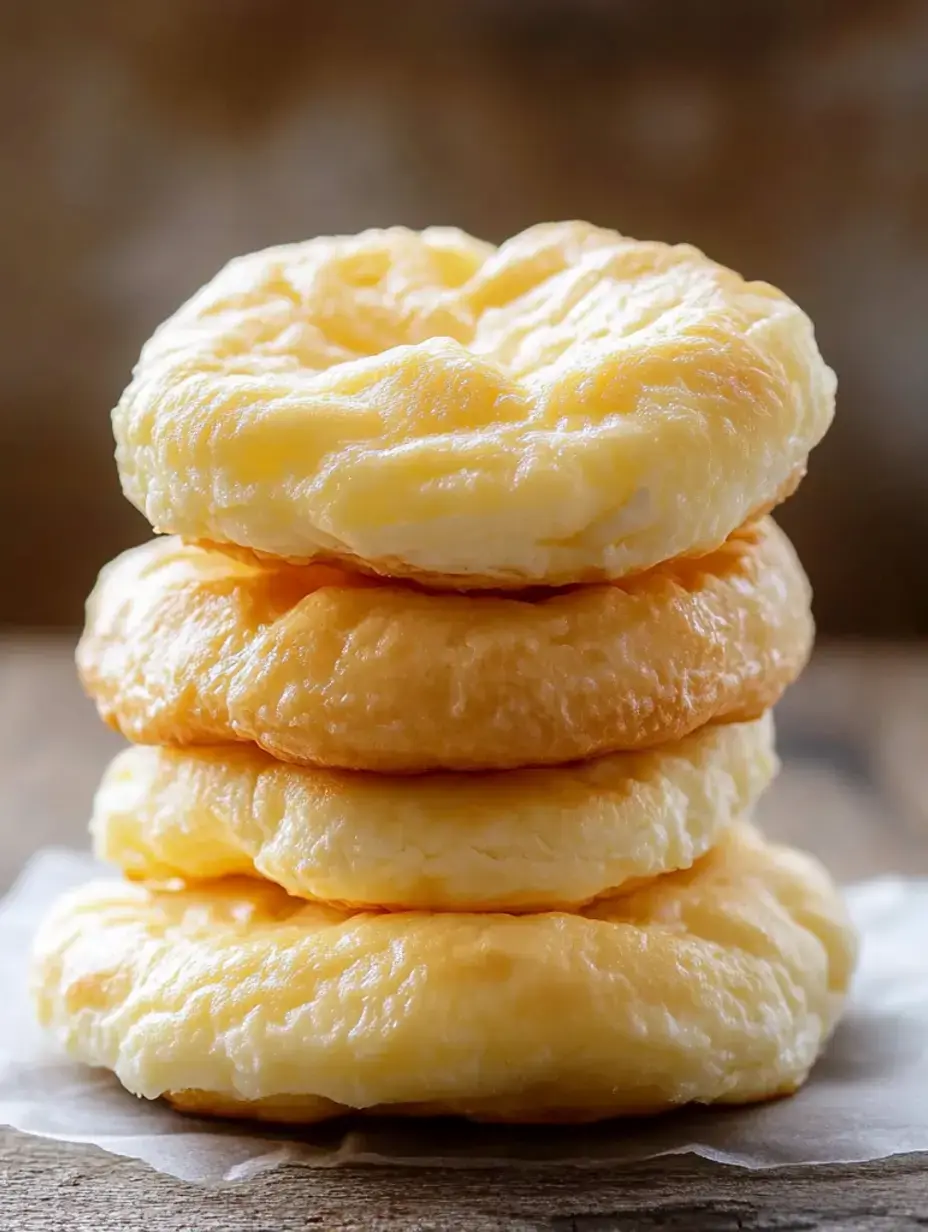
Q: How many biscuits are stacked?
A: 4